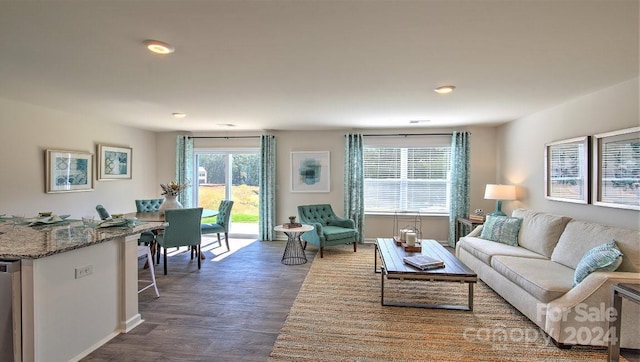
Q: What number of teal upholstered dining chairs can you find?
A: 4